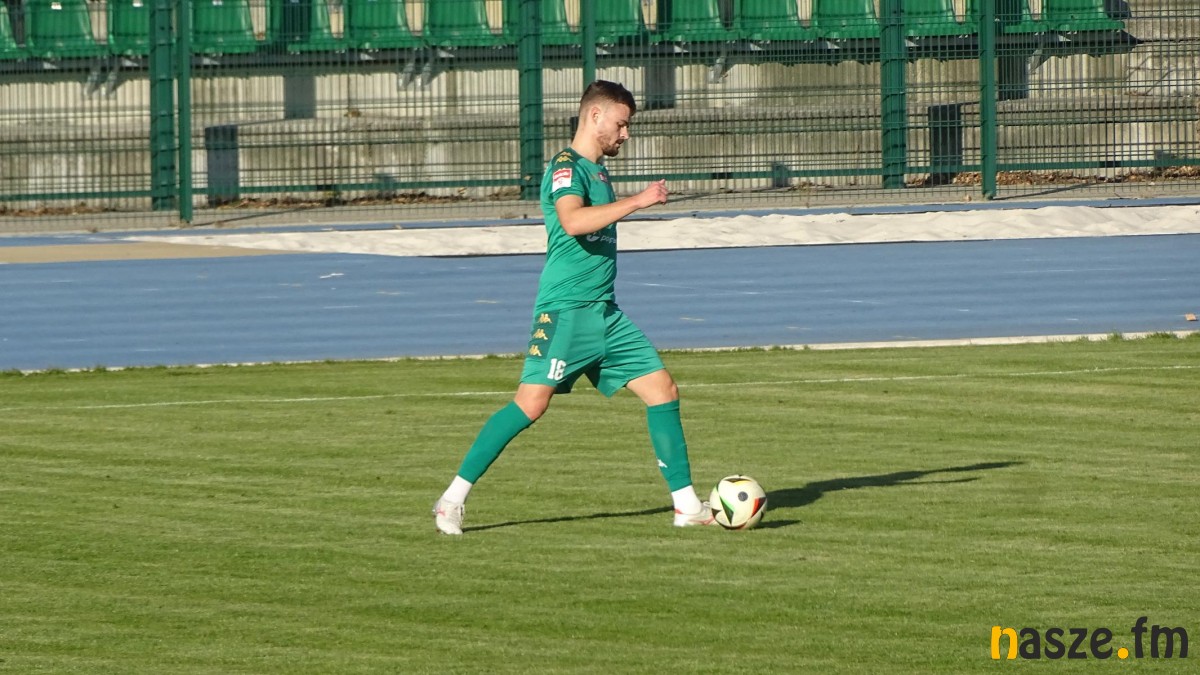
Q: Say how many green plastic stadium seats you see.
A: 15